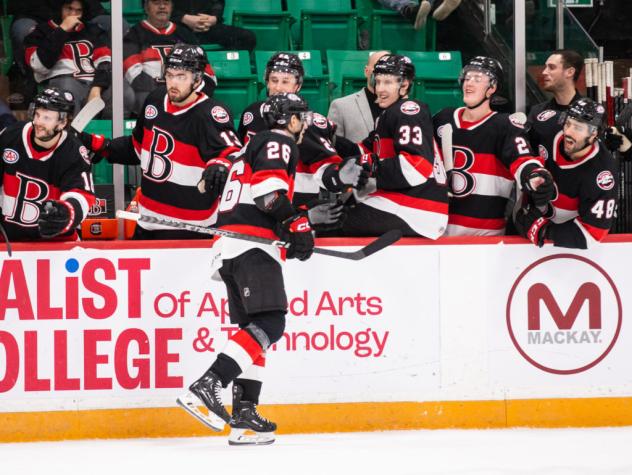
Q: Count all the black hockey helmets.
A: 7